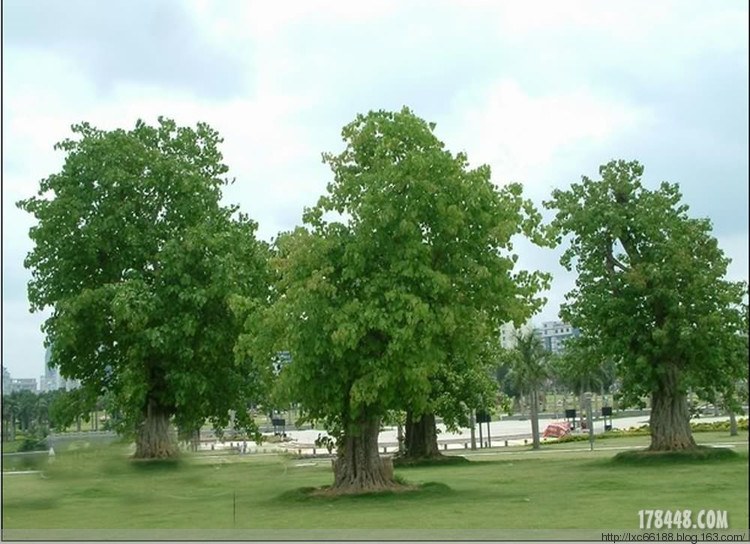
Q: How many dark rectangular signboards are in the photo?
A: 4